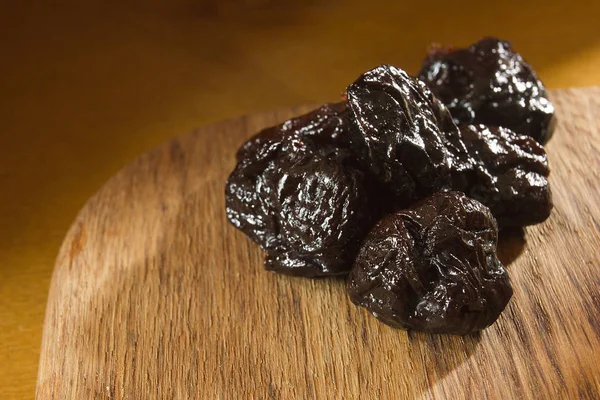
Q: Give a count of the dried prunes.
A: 5